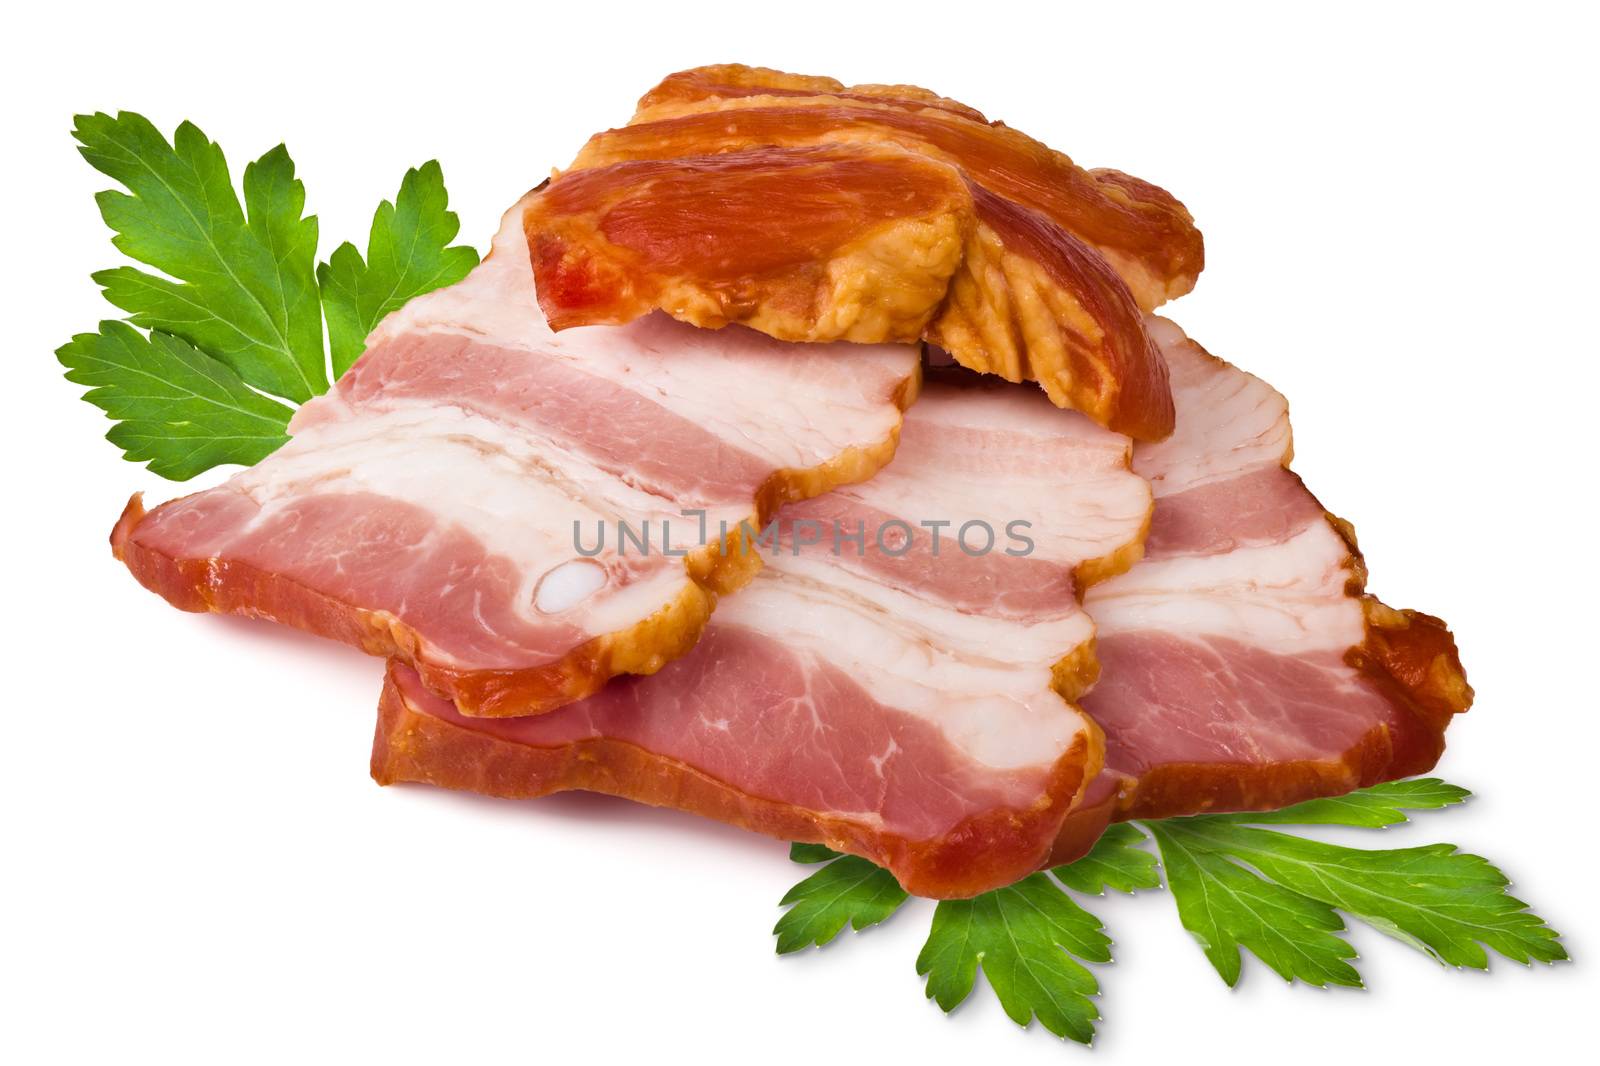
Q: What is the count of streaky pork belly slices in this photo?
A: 3